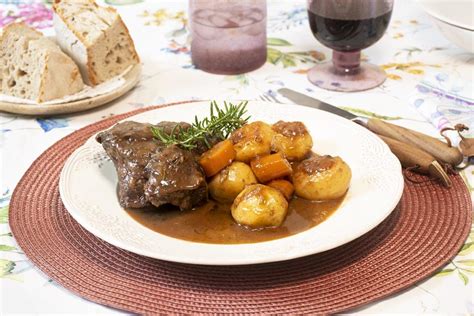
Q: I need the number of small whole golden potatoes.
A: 5